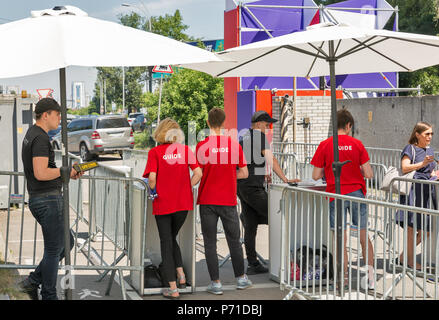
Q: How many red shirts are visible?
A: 3